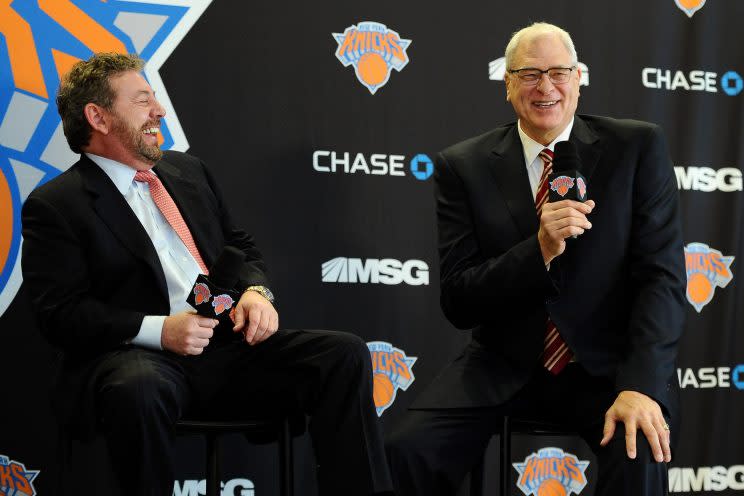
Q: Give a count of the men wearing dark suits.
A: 2